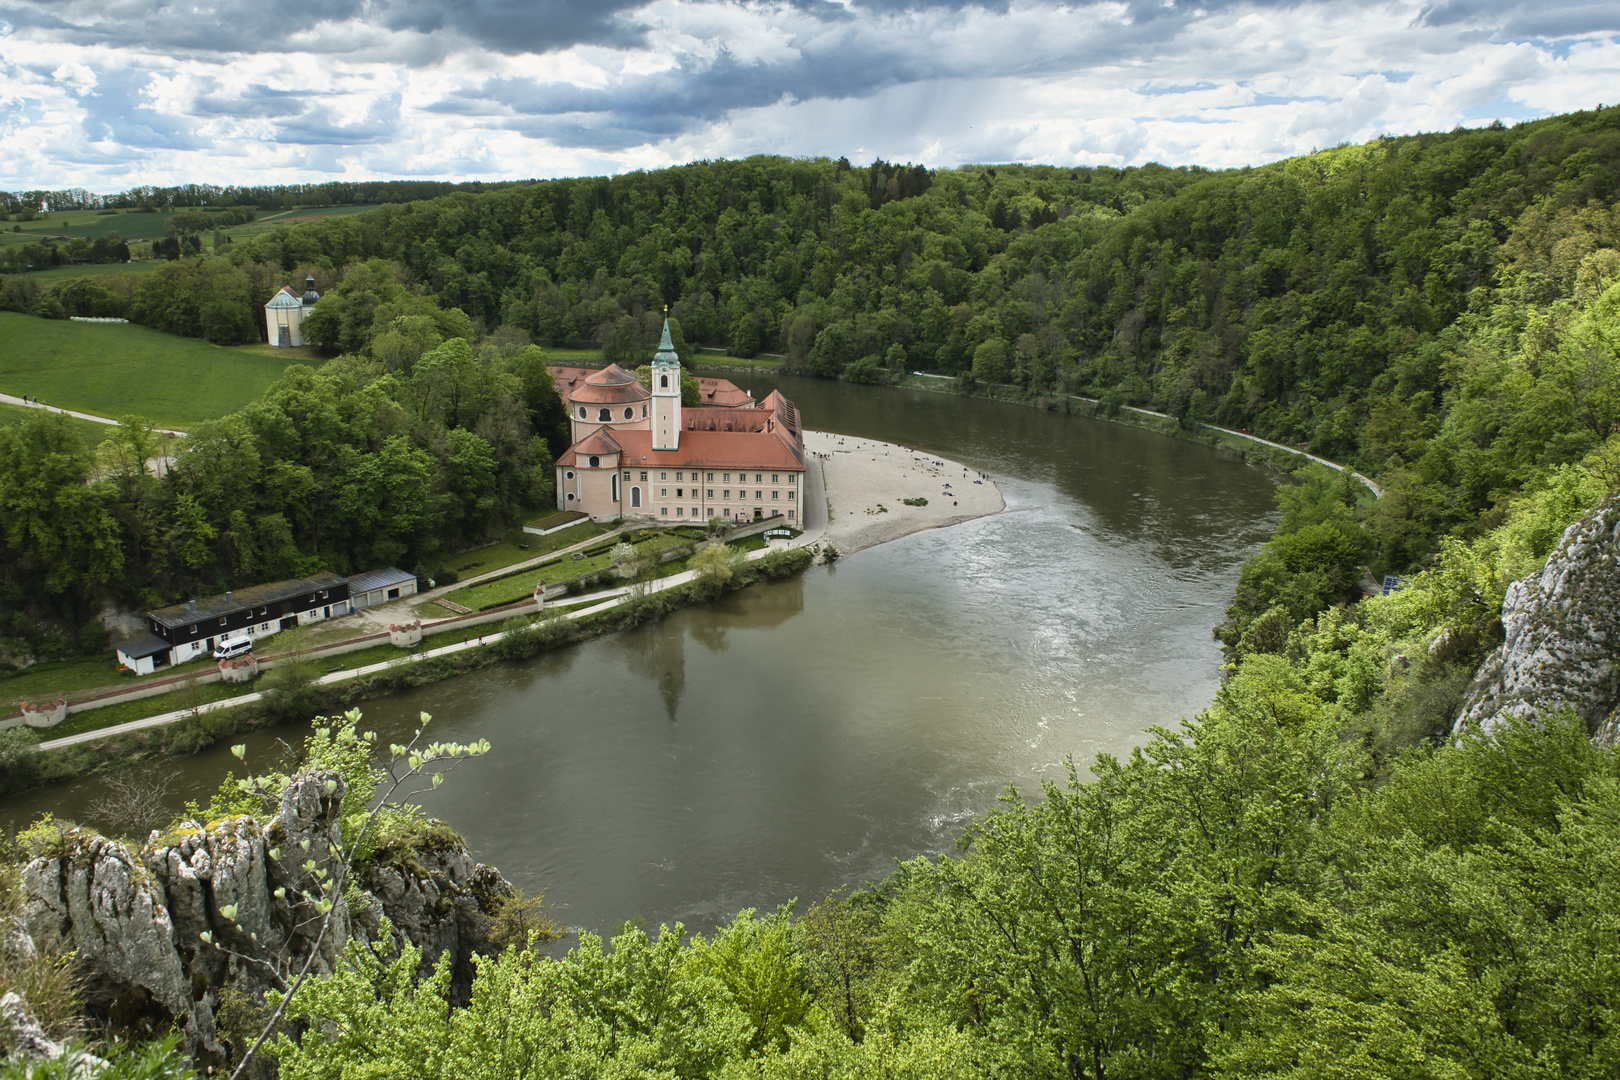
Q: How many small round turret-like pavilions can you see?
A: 3